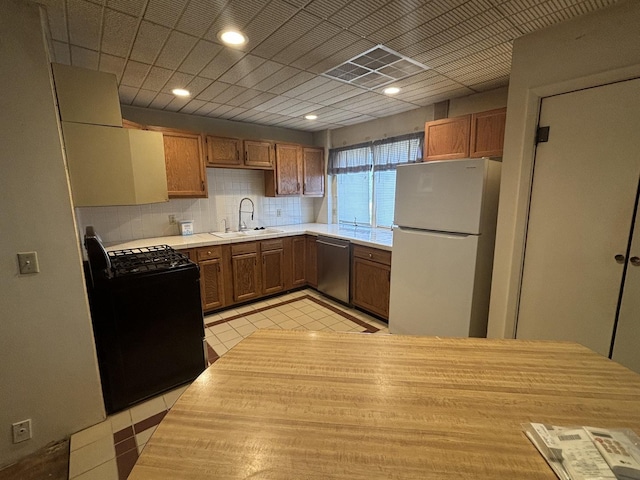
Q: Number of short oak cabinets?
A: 4